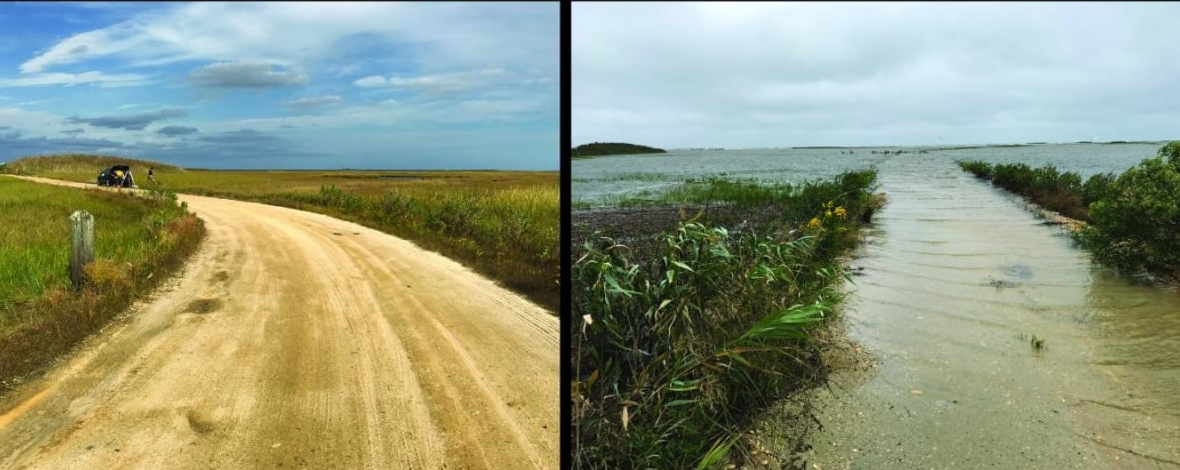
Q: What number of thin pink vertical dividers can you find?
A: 0